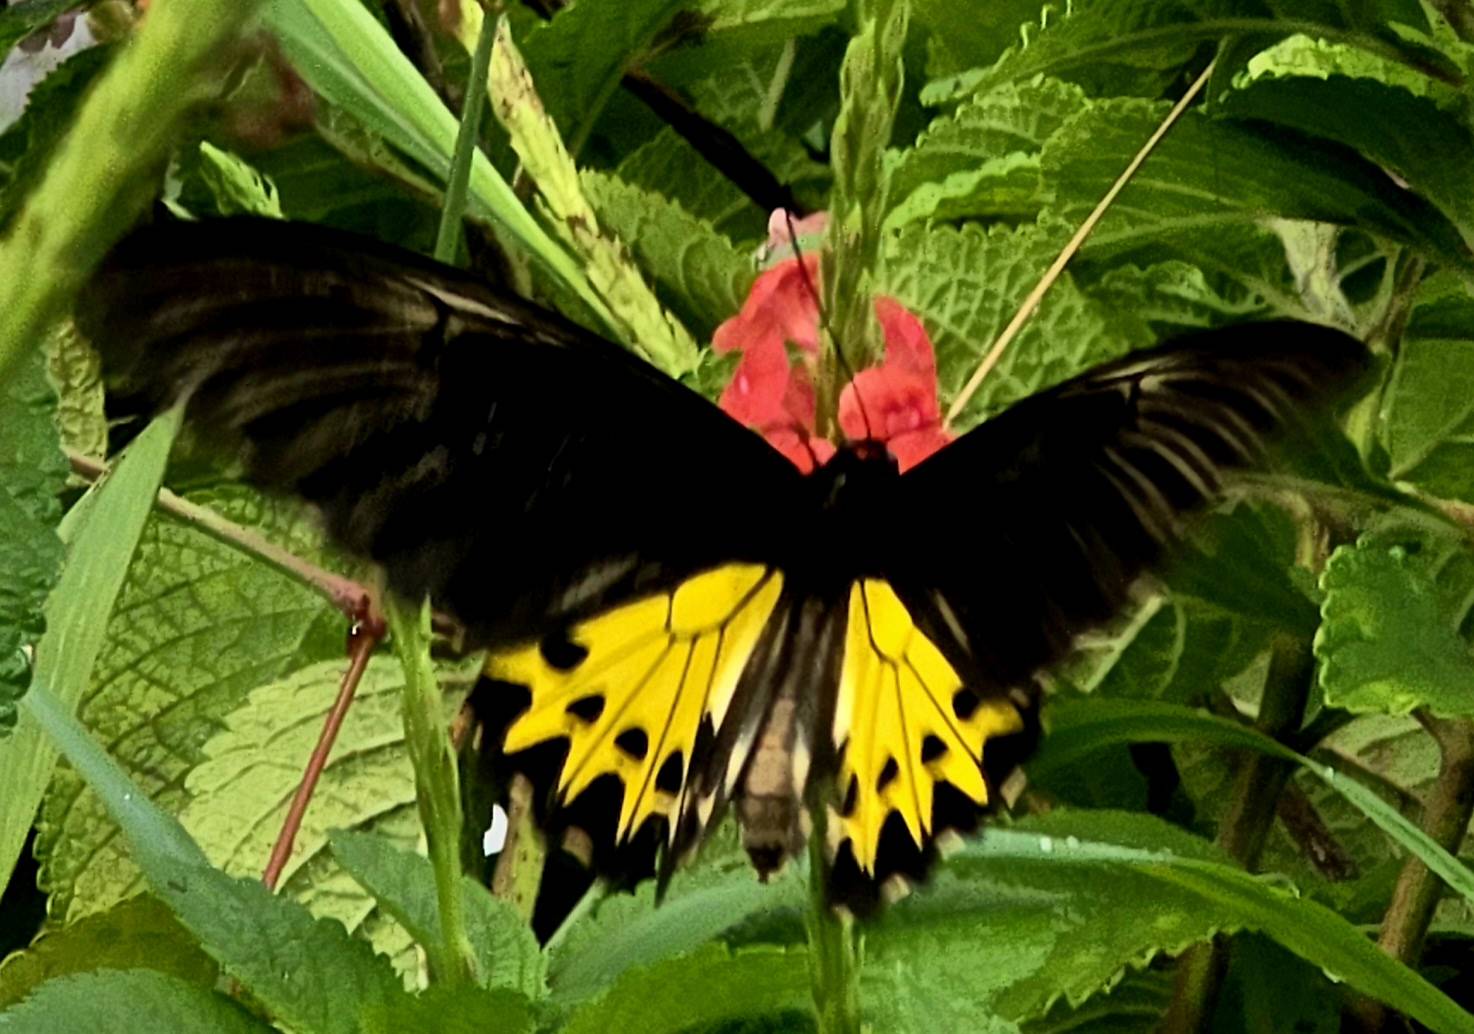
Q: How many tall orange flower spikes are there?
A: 0